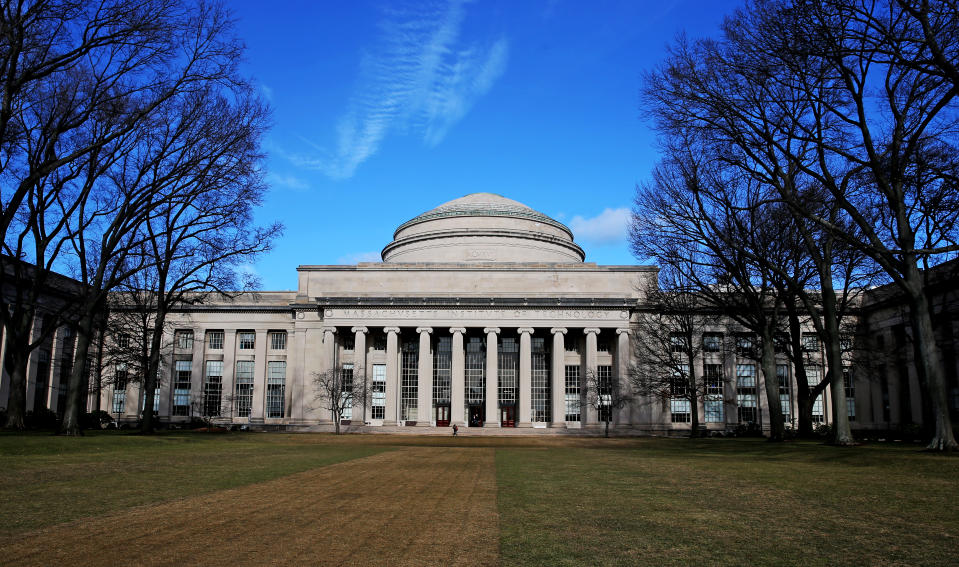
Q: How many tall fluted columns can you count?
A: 10